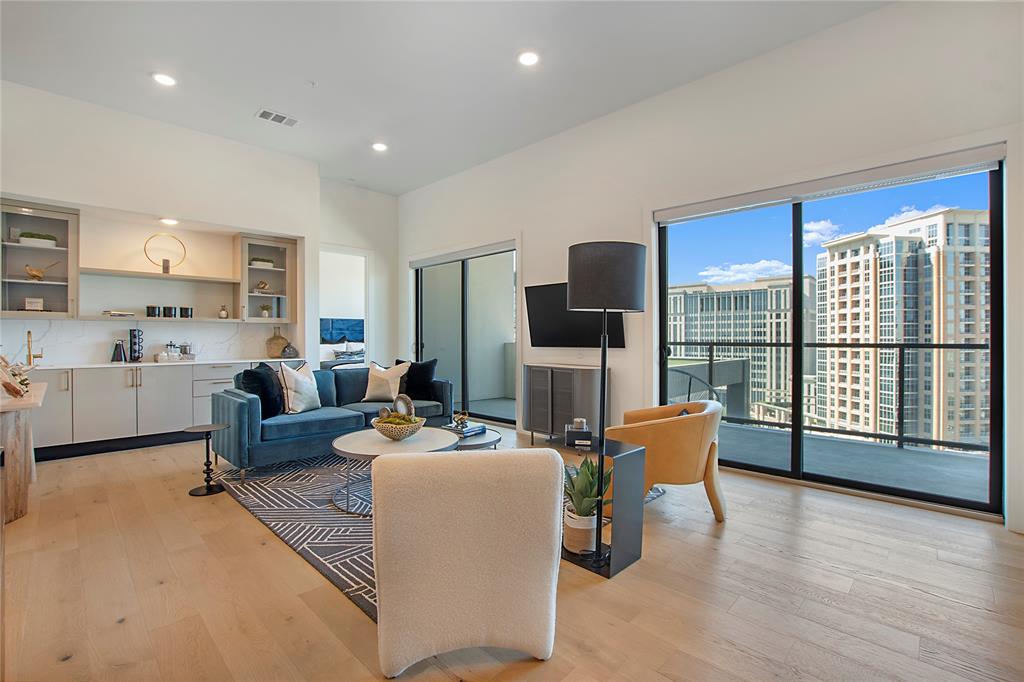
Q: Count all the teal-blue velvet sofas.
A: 1